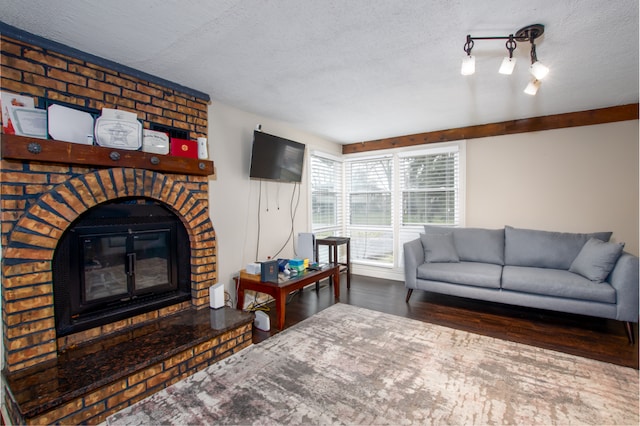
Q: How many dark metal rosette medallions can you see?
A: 4